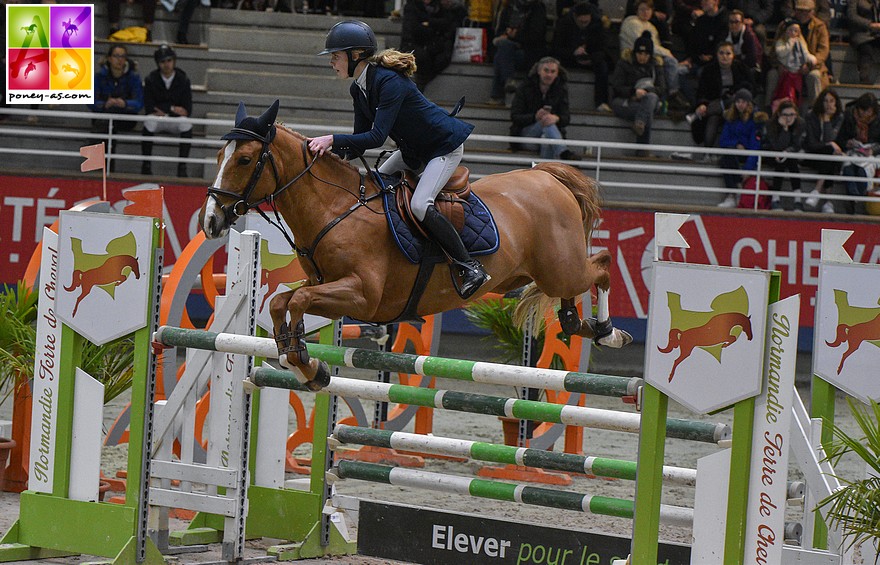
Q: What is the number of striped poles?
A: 4